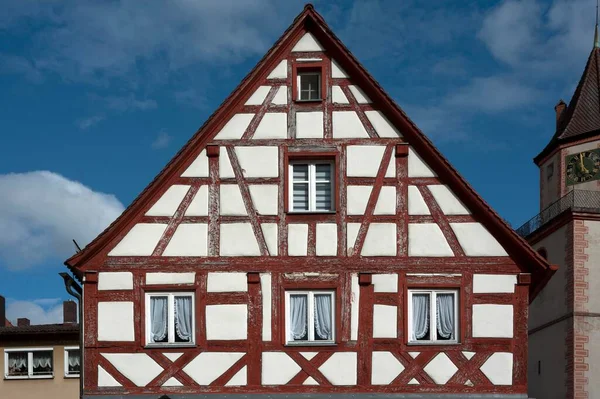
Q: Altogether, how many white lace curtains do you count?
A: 6